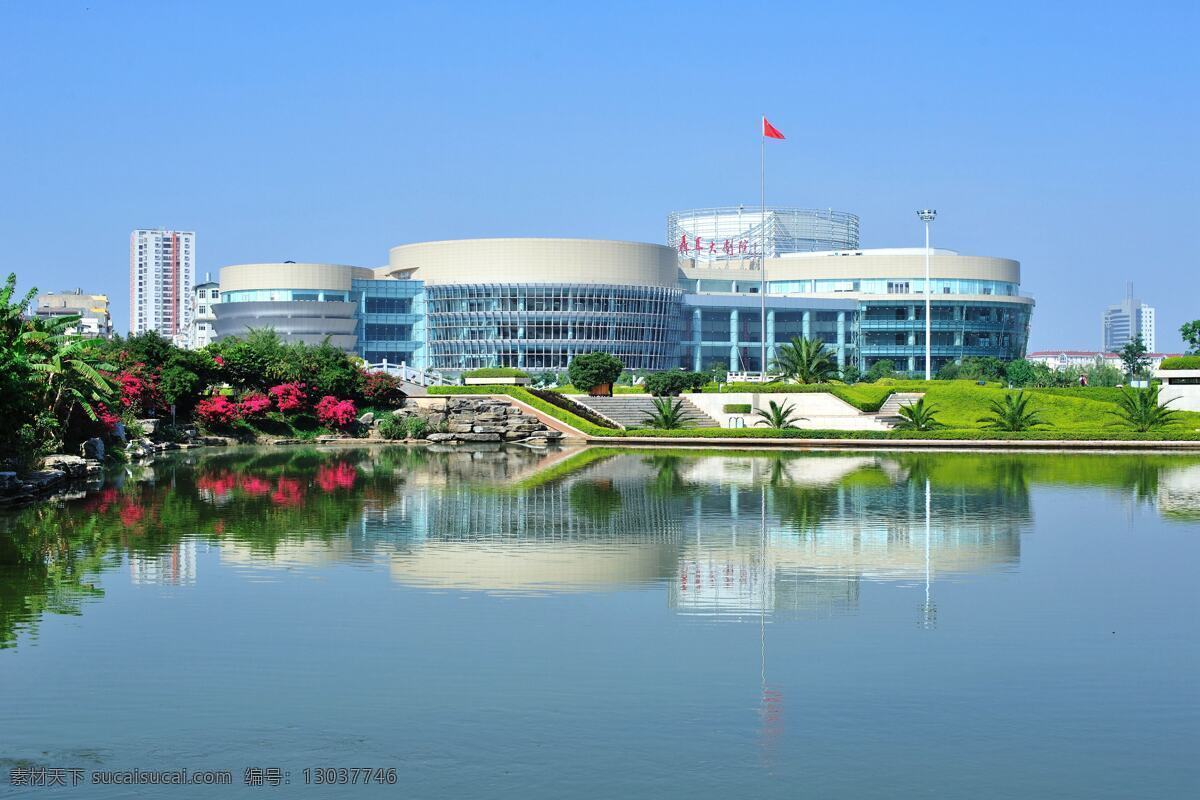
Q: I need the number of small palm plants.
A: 5